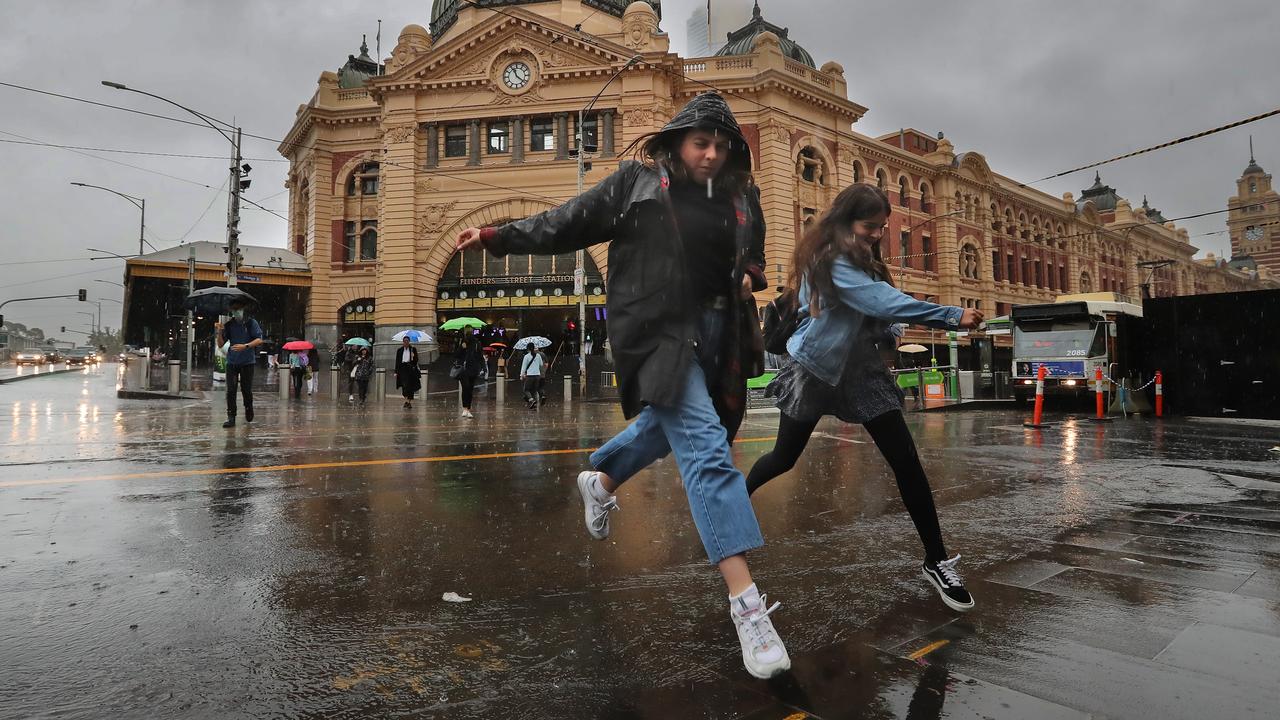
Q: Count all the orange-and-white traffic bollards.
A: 3